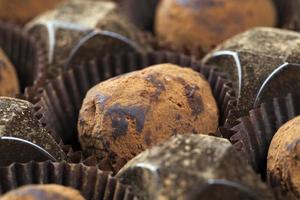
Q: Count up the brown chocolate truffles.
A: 6